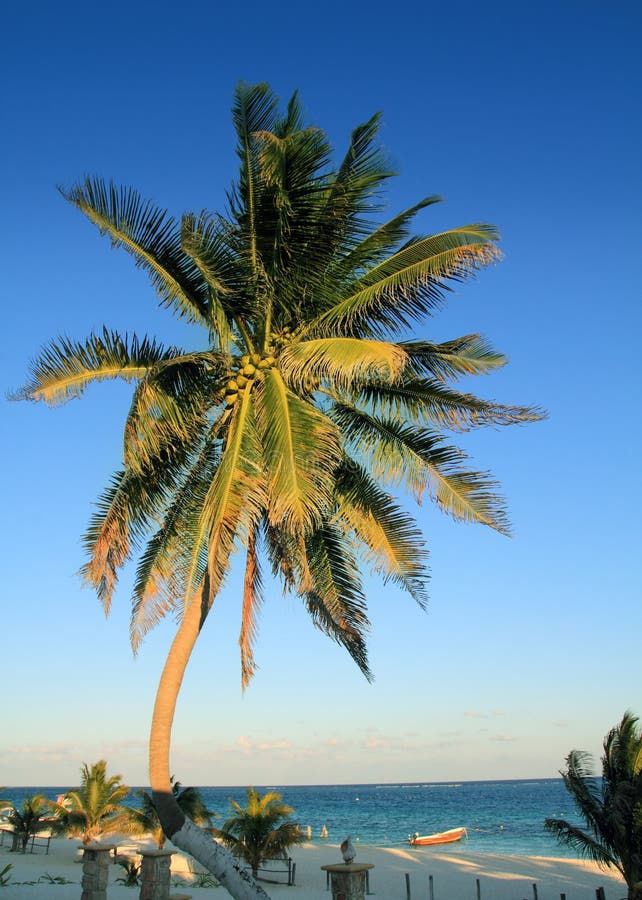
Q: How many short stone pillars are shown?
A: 3